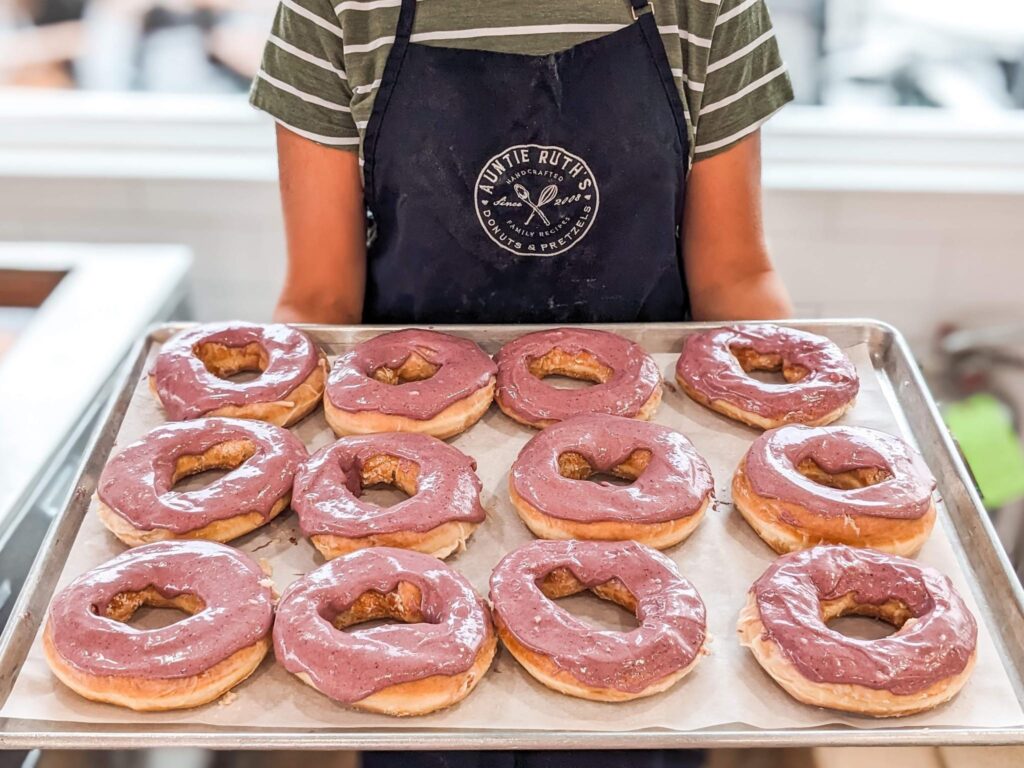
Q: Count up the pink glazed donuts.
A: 12